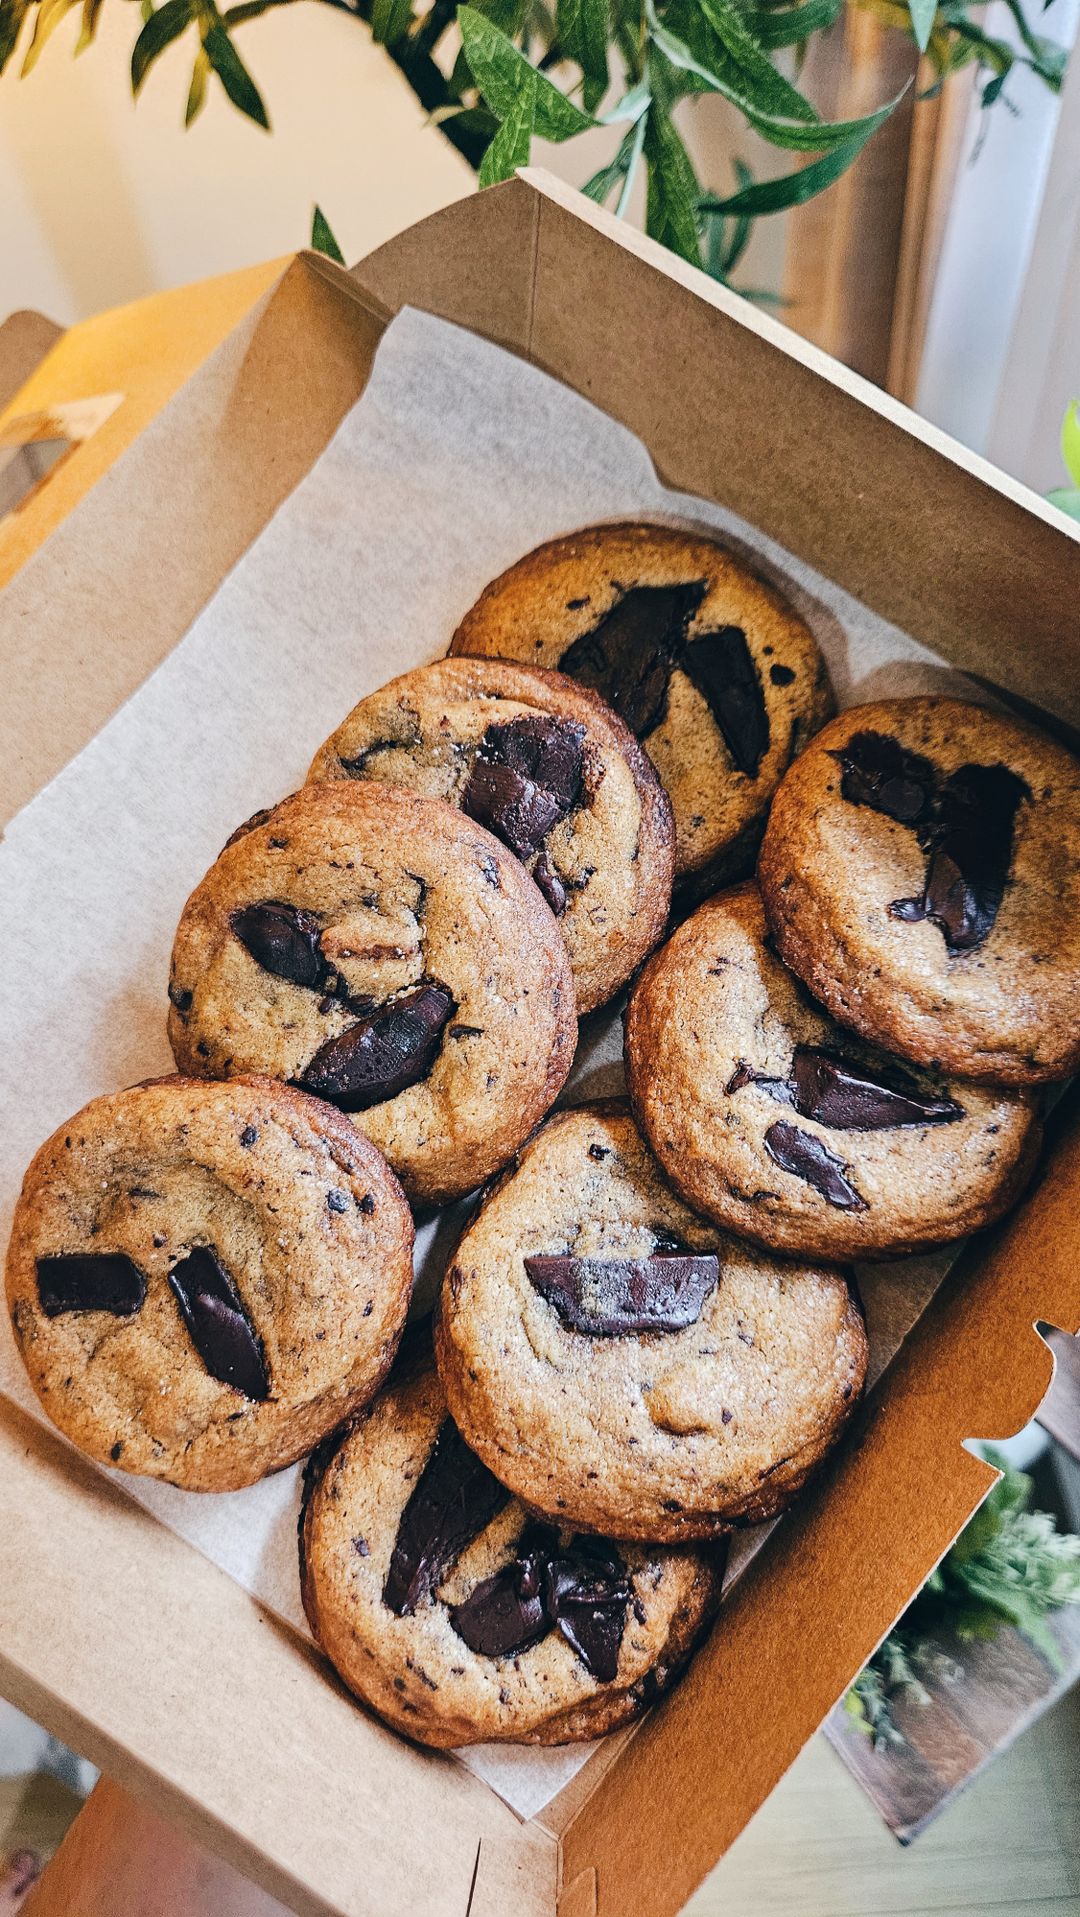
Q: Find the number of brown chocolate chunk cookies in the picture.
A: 8